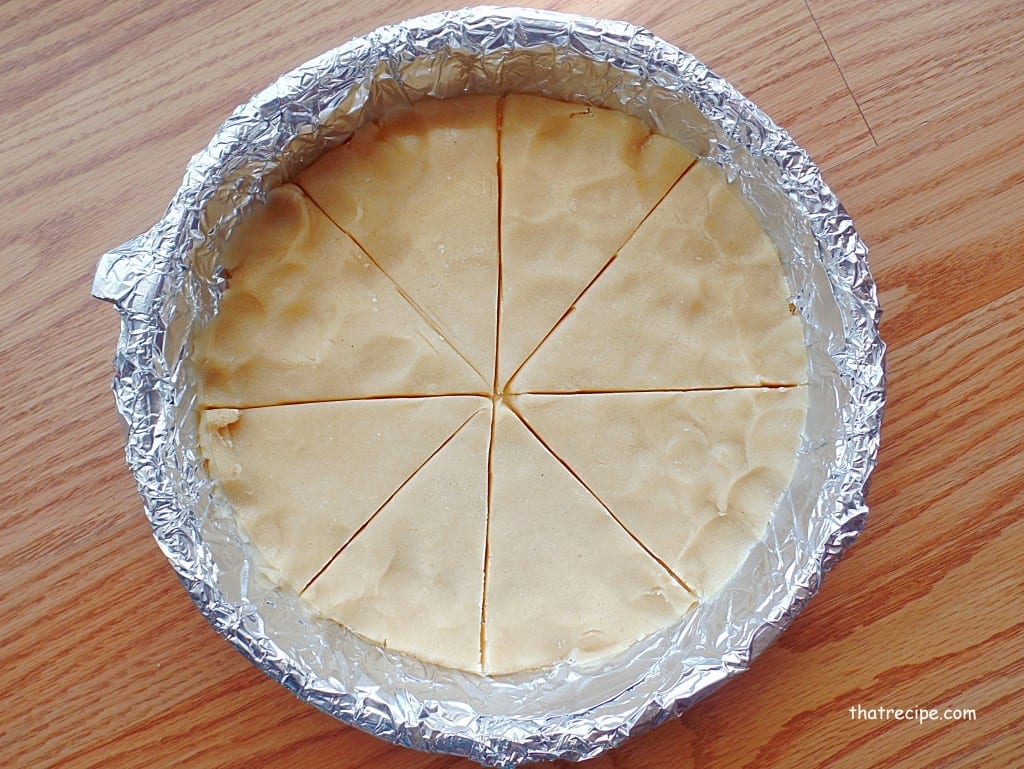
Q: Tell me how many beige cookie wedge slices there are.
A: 8